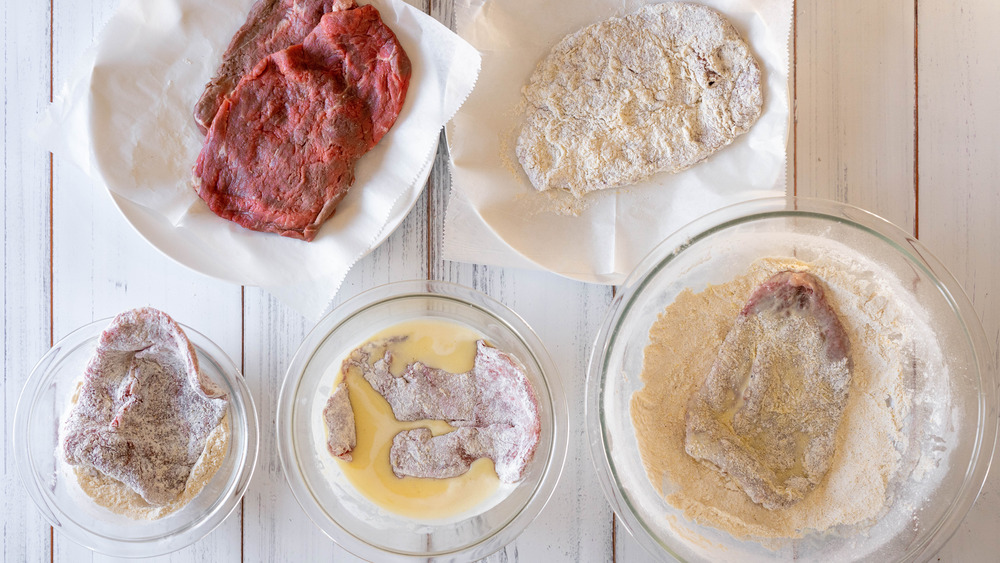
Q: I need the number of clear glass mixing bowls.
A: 3